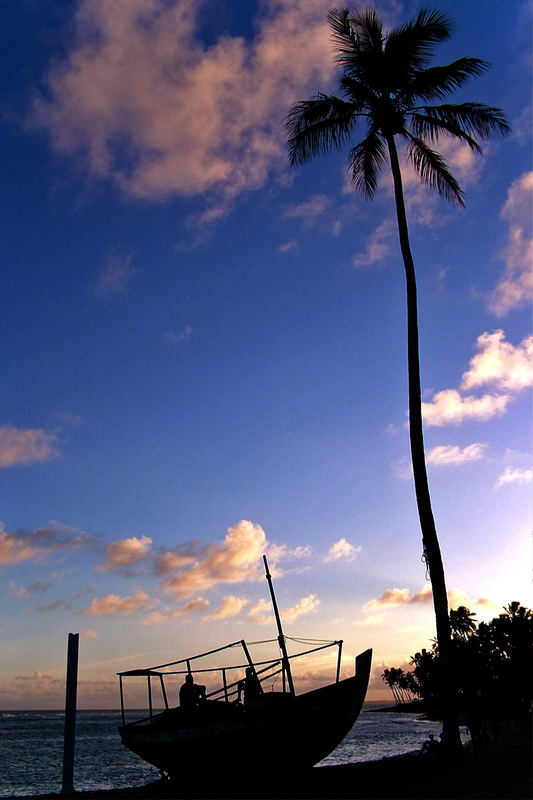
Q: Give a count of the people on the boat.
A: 2